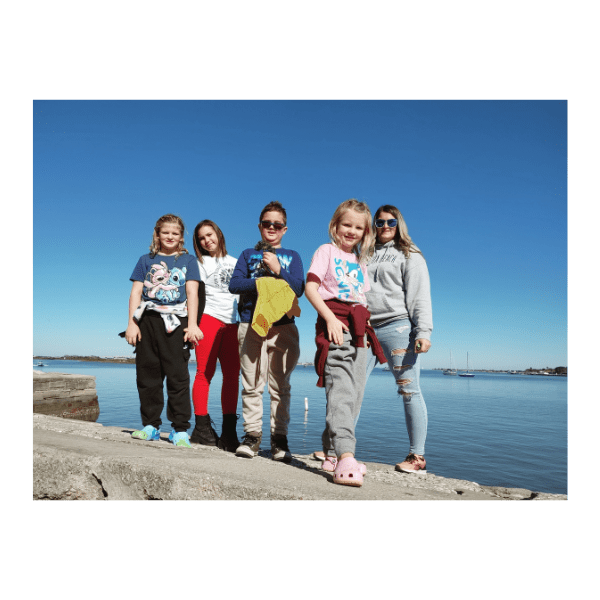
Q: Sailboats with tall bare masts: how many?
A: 2